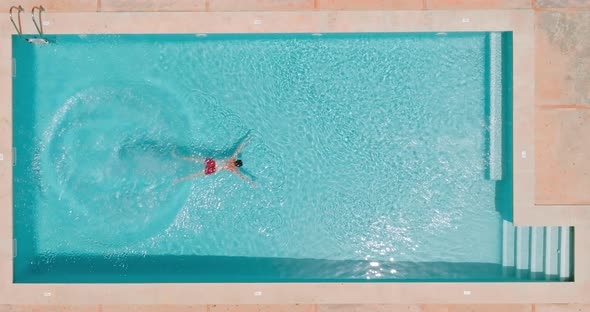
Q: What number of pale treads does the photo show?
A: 5